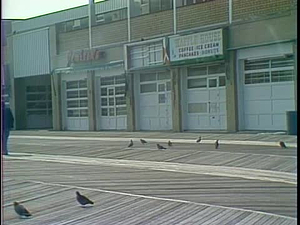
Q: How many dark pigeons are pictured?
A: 9